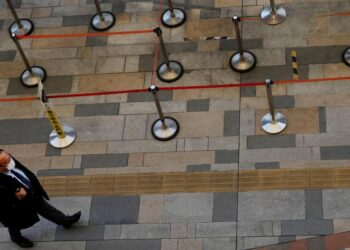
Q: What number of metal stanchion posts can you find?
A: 11